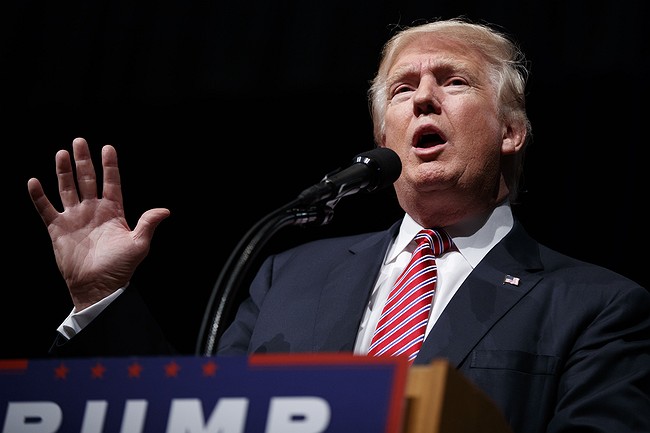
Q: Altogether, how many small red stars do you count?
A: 5